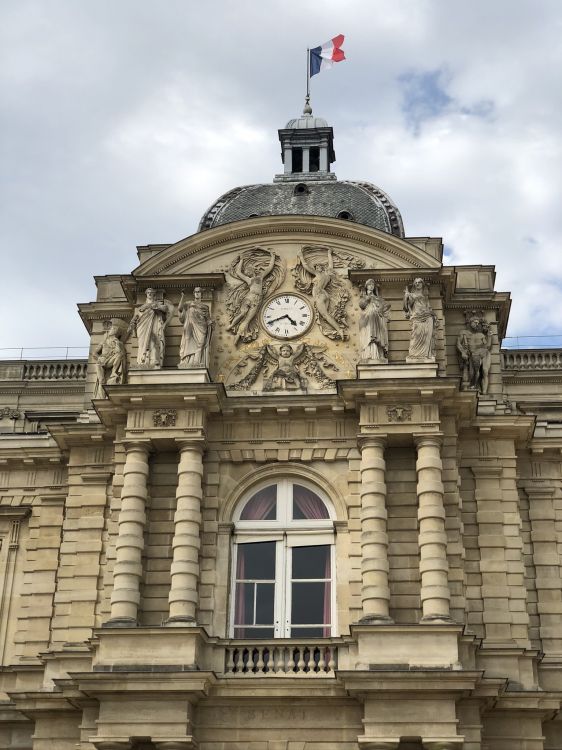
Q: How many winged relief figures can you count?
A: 3